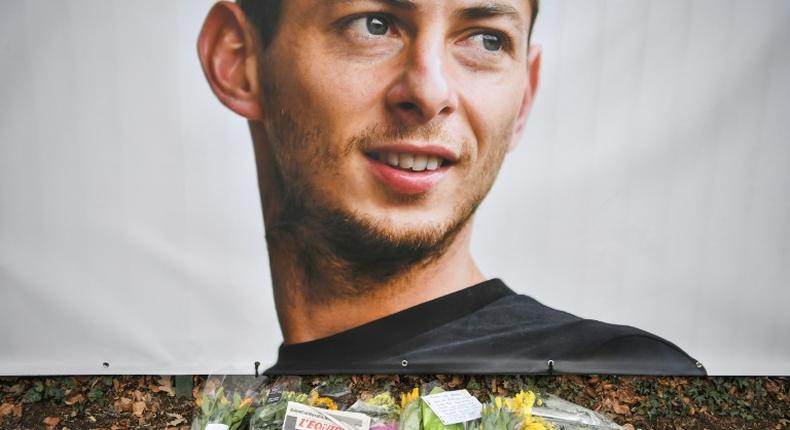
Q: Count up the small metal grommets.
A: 5